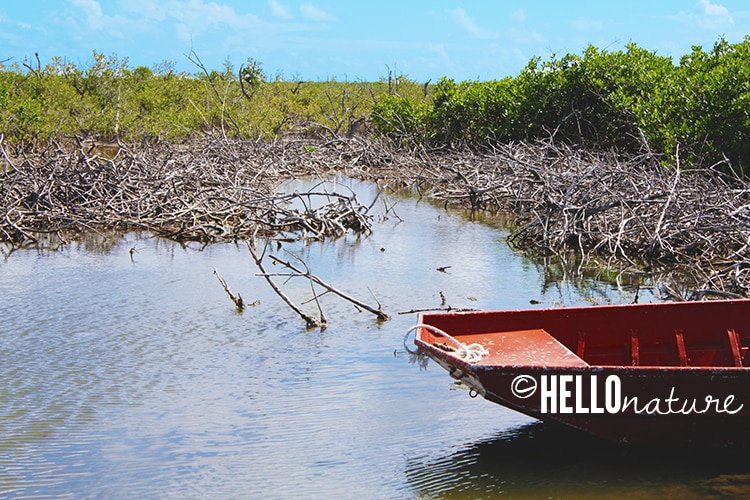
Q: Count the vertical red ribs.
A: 4